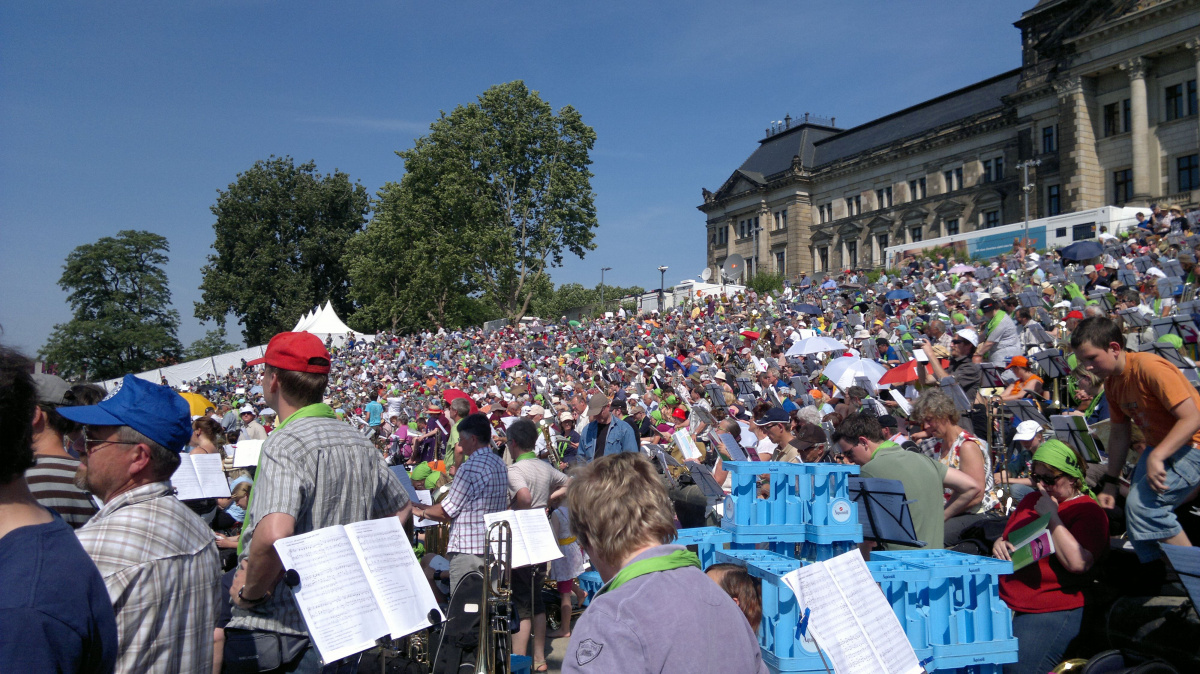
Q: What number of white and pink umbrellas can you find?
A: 4